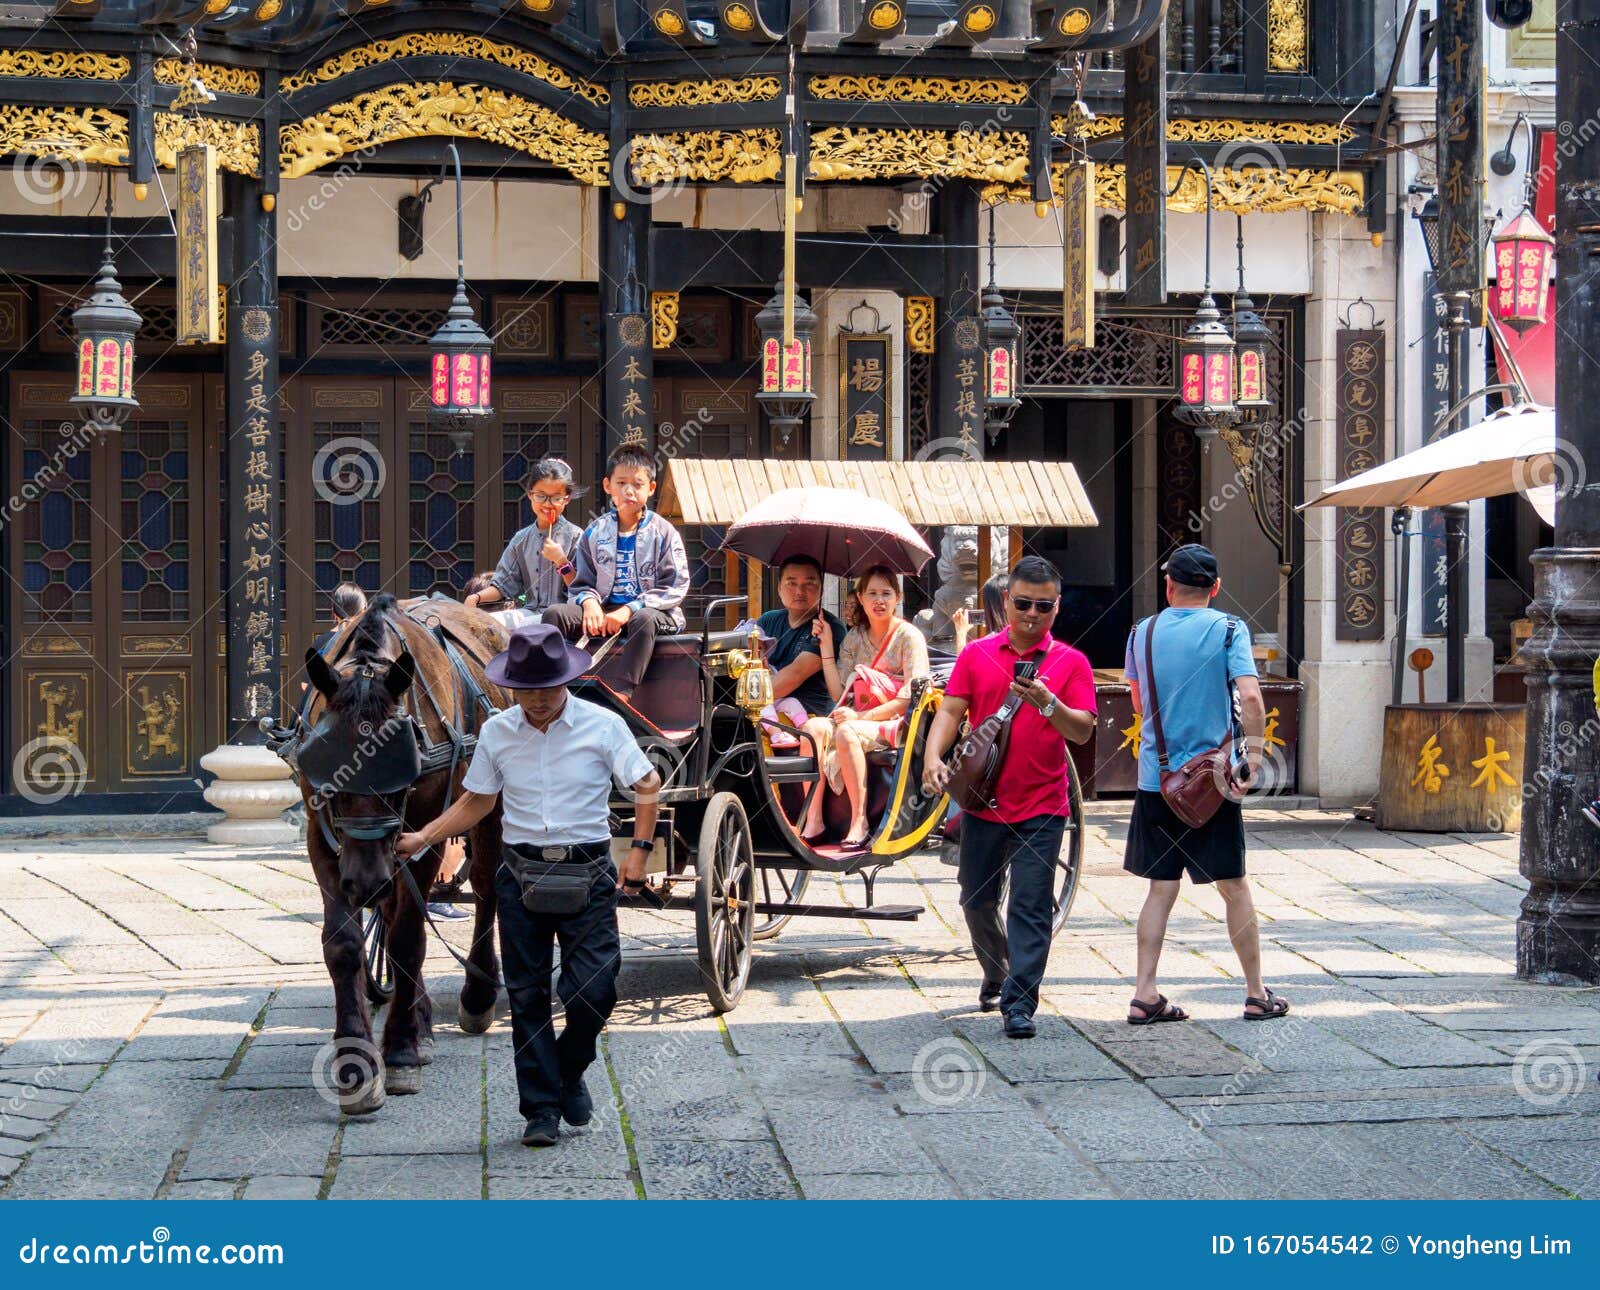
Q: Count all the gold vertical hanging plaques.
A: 3